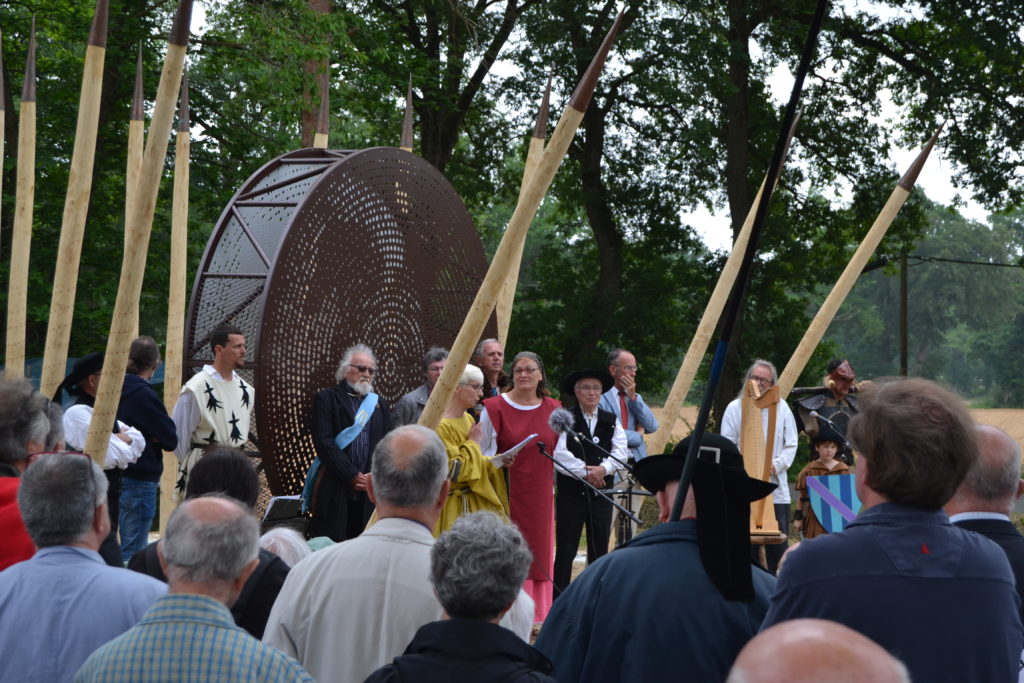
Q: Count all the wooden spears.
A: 12